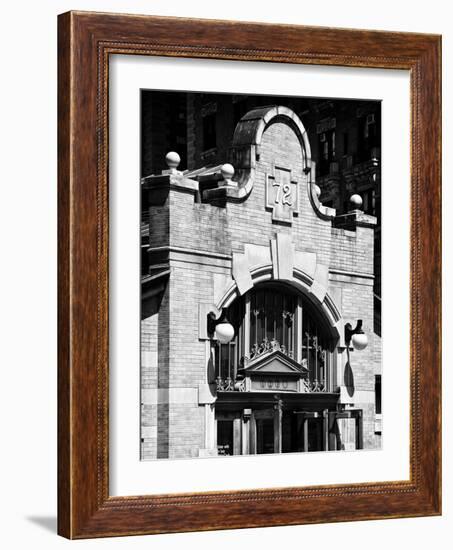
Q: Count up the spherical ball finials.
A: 4